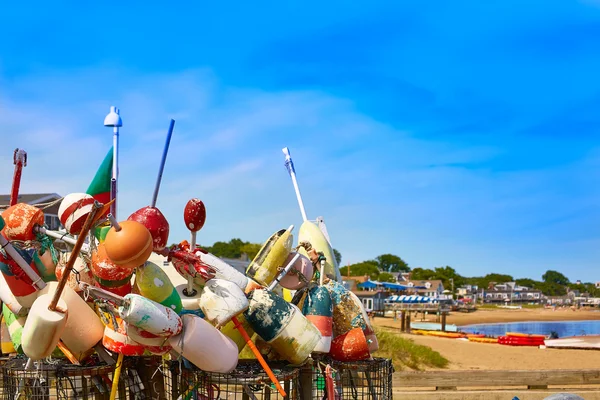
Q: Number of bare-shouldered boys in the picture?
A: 0